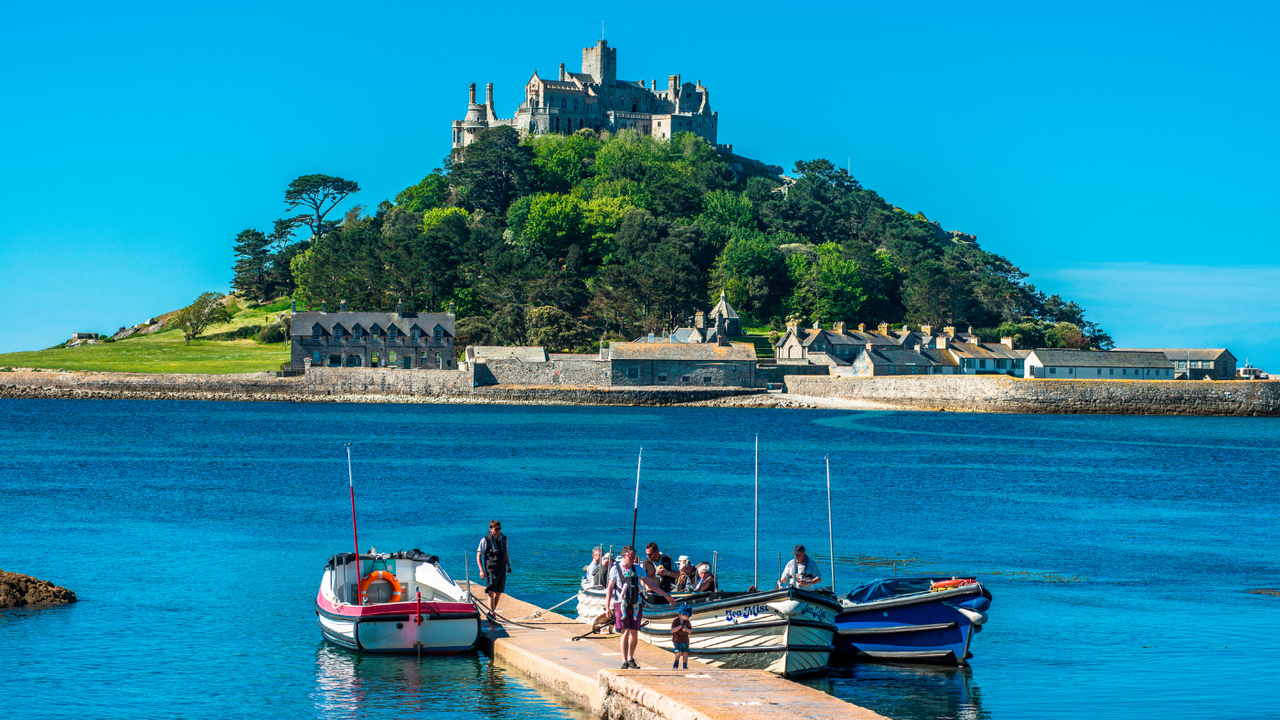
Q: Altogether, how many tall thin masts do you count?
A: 4